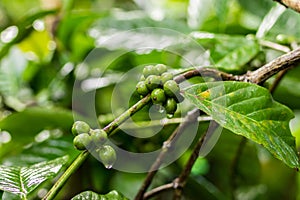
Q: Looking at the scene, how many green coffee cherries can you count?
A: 12